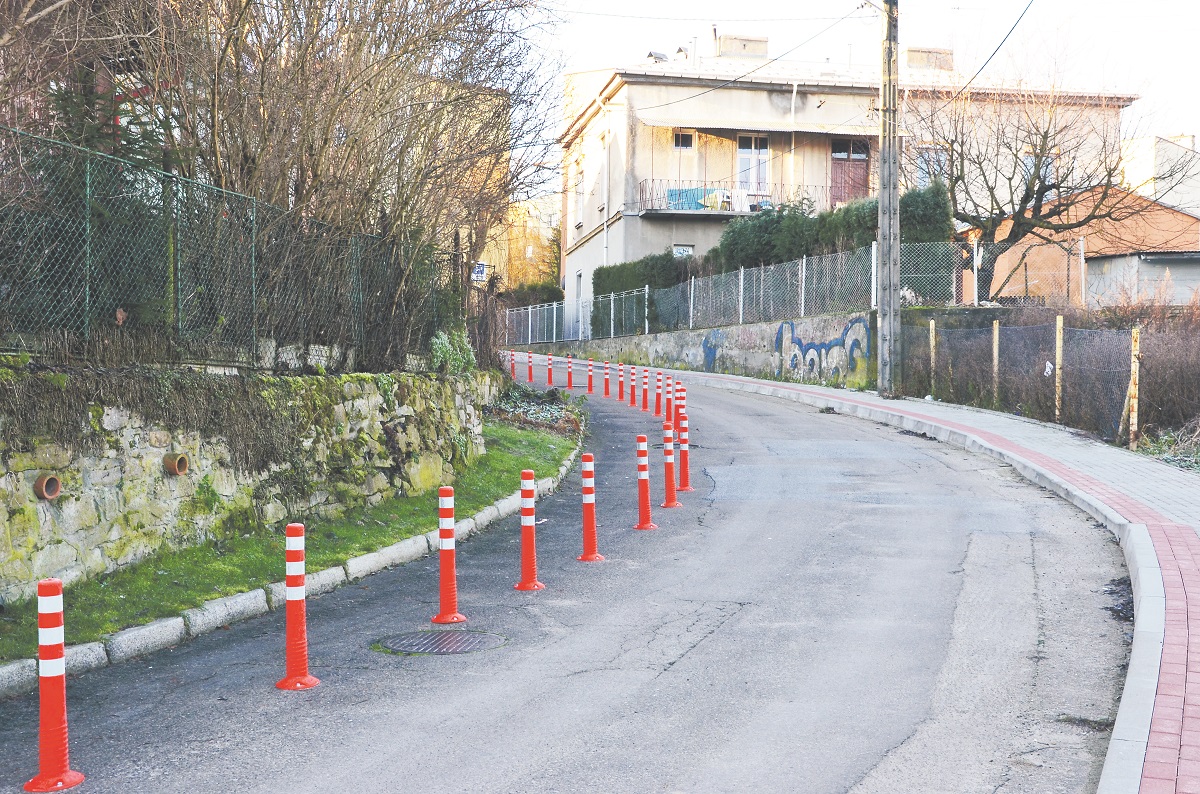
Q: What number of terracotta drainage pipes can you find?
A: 2